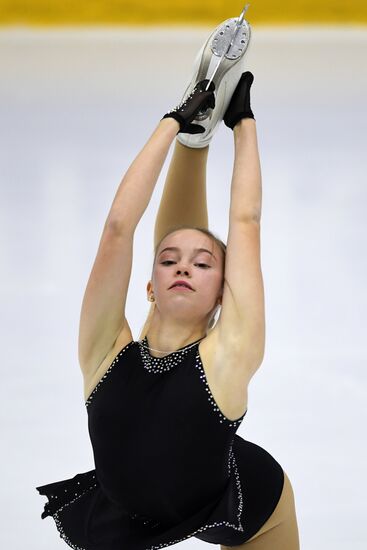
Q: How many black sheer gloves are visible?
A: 2